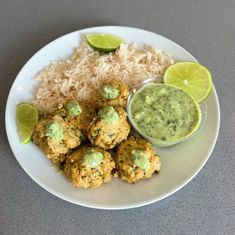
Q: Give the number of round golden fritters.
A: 6